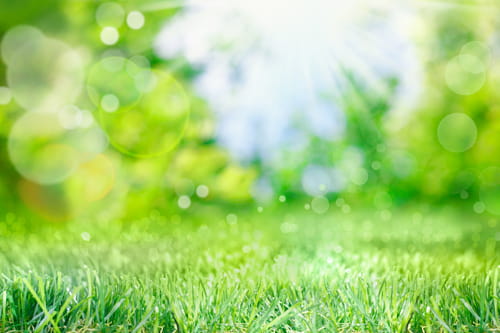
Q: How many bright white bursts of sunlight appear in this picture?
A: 1